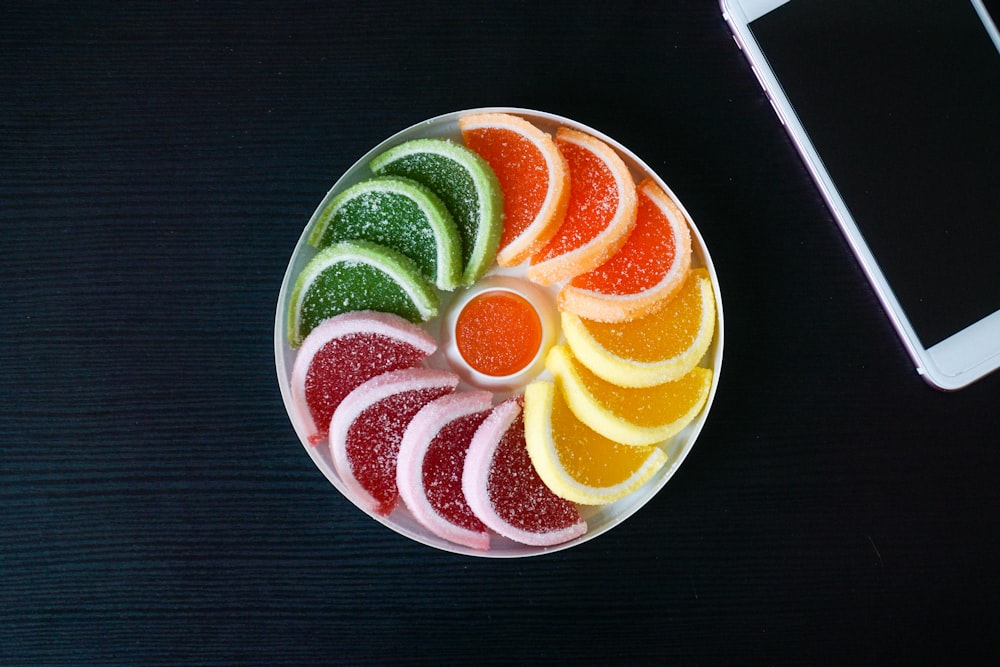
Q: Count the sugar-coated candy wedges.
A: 13